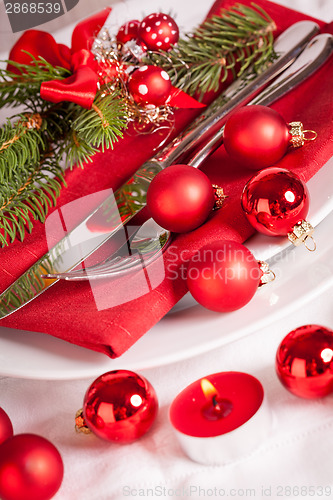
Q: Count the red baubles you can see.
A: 11